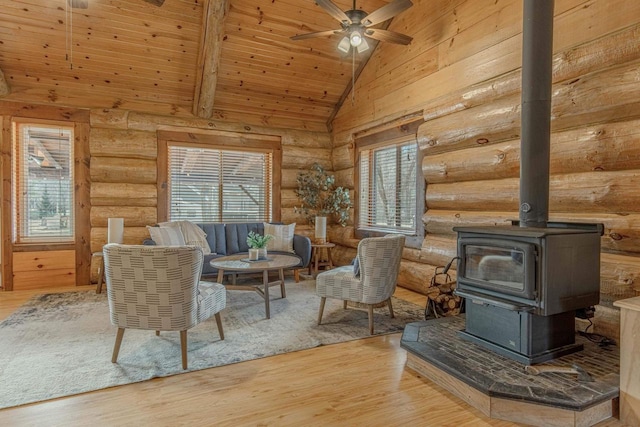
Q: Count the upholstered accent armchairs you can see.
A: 2